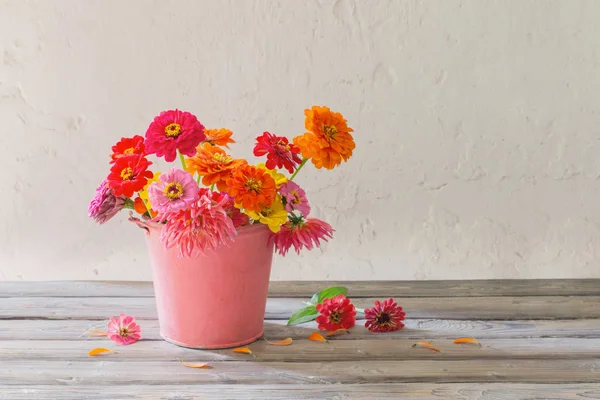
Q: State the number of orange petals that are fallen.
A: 9